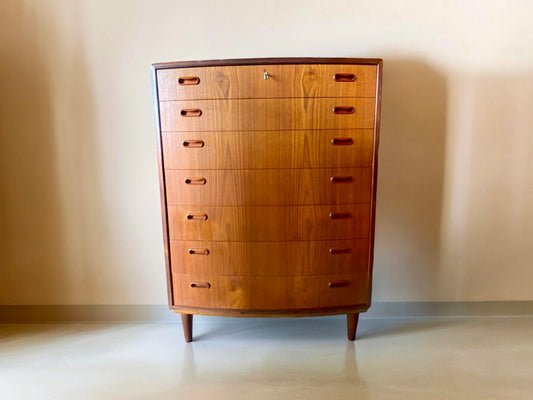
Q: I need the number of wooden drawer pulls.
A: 14